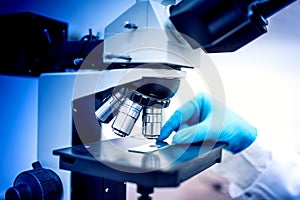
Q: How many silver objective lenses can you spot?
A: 3